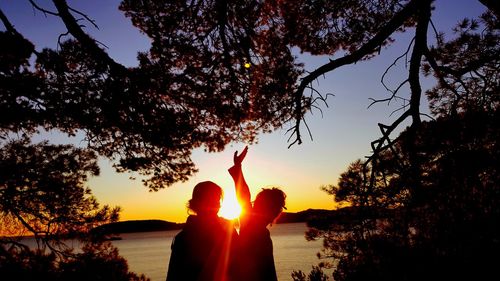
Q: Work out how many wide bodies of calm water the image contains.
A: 1